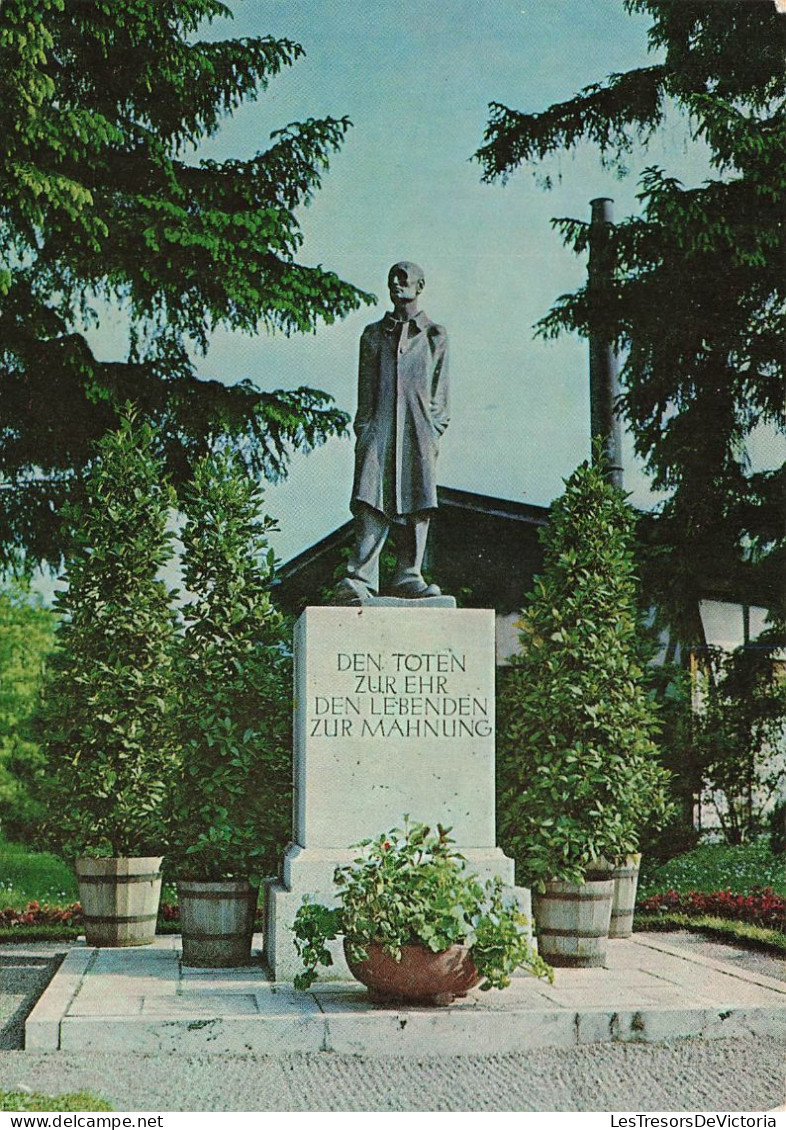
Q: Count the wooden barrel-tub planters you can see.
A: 4